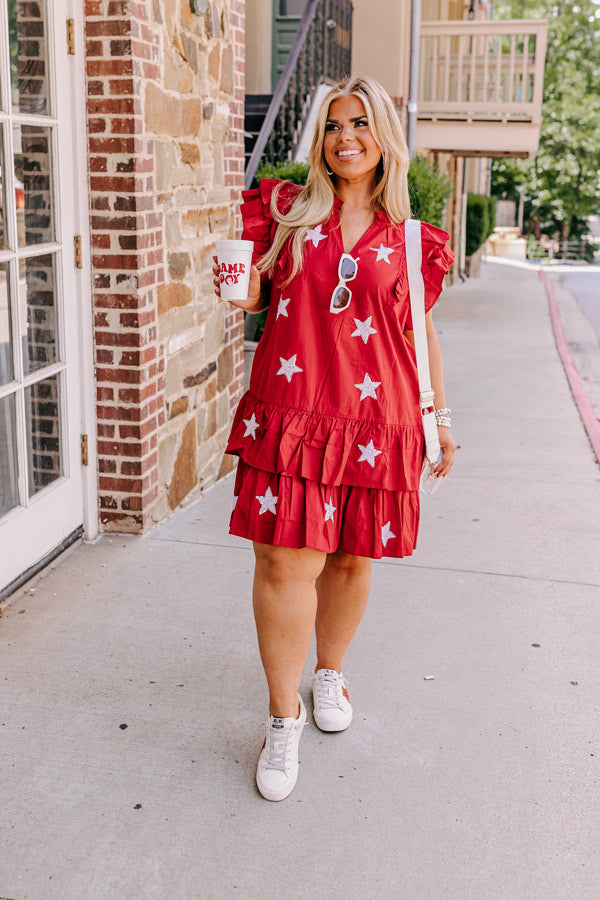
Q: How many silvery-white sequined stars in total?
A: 11